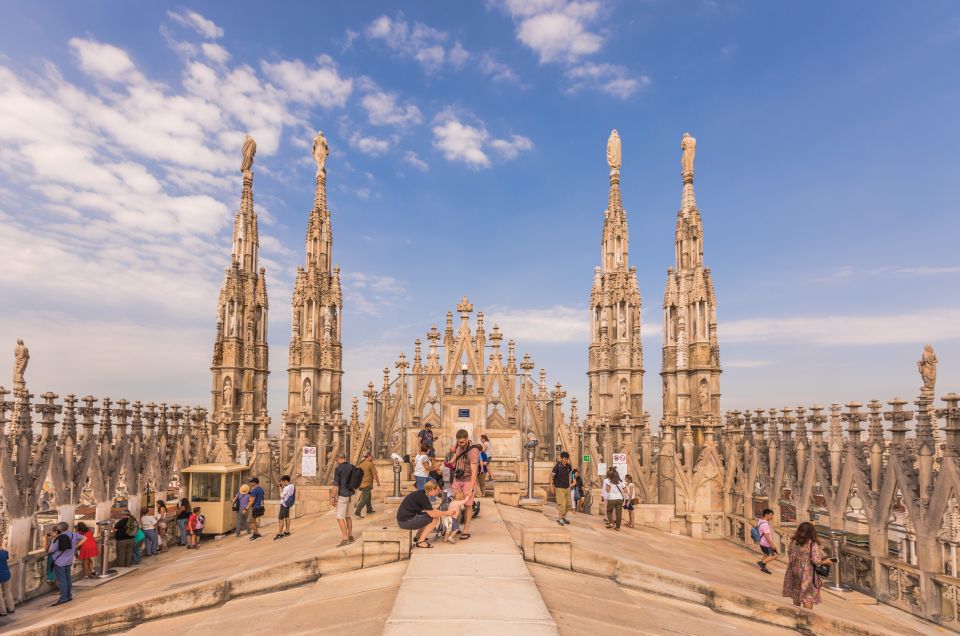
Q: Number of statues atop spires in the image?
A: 6